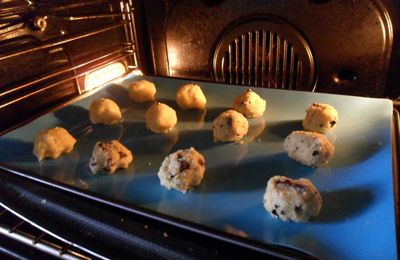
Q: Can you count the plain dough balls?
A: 5